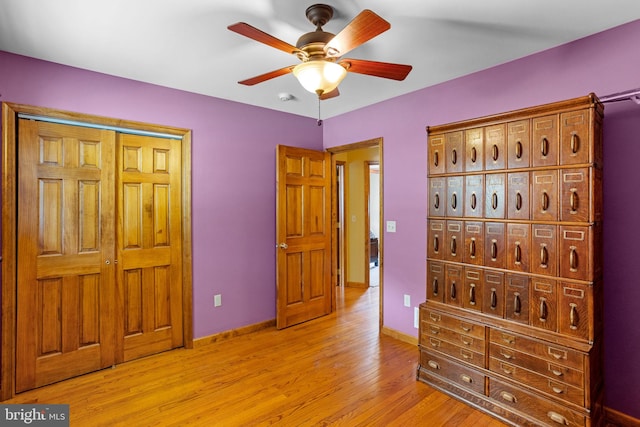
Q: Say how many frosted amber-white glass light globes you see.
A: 1